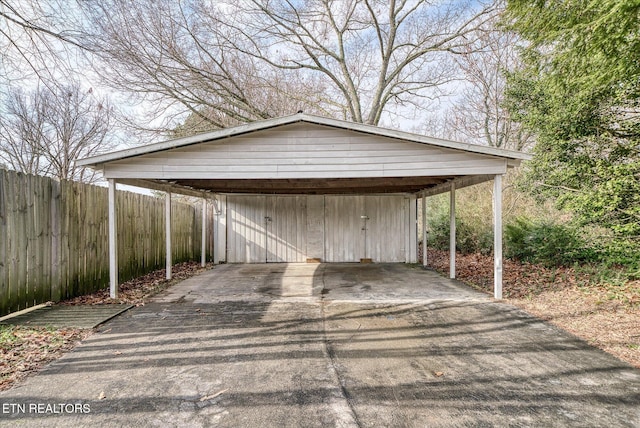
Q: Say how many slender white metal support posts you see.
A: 6